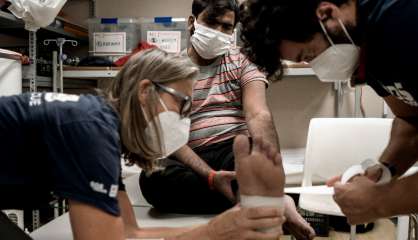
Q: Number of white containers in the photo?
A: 2